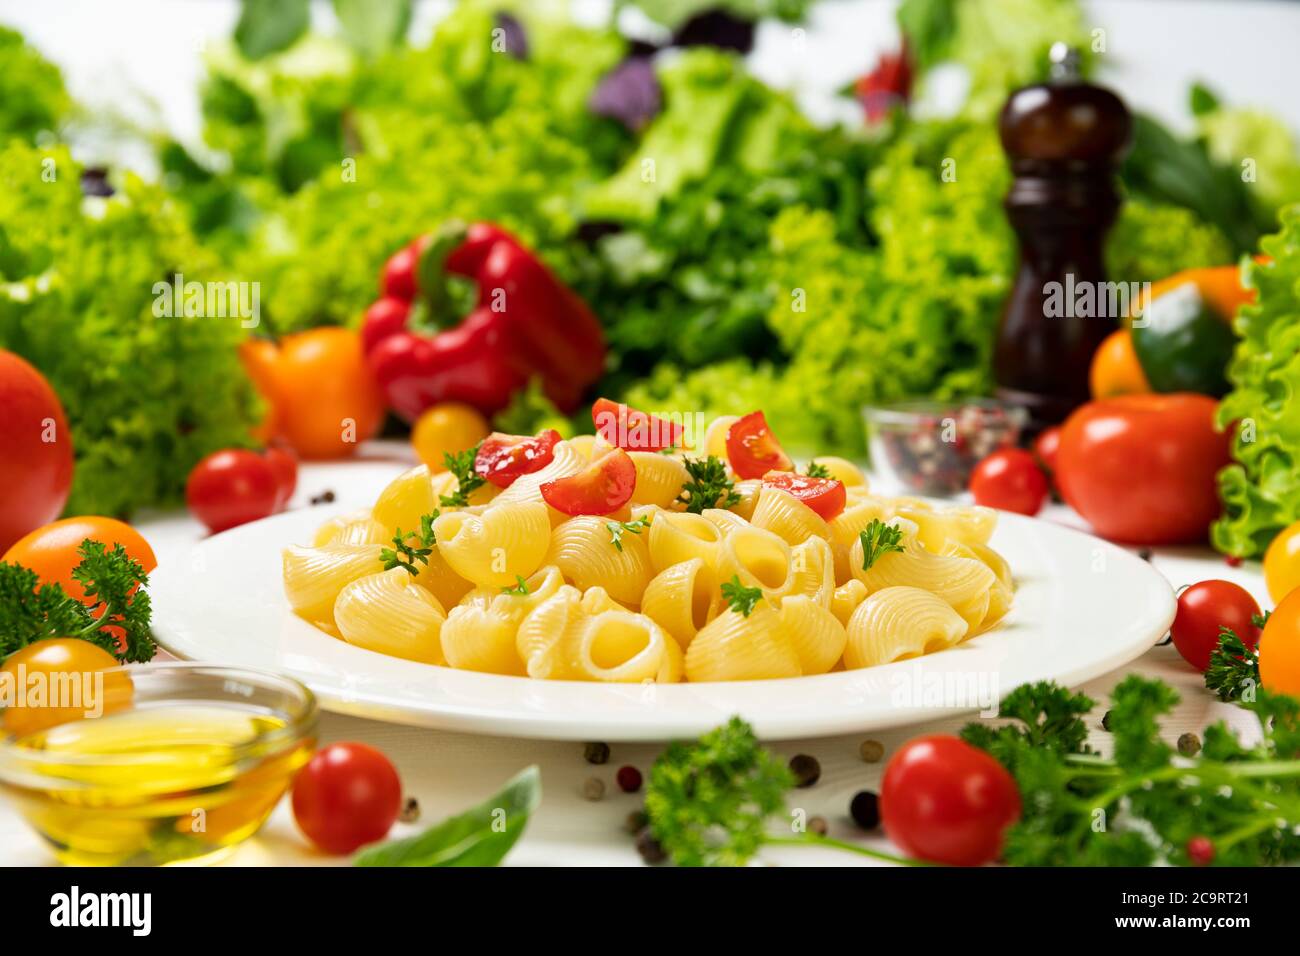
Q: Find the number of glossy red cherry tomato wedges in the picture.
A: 5